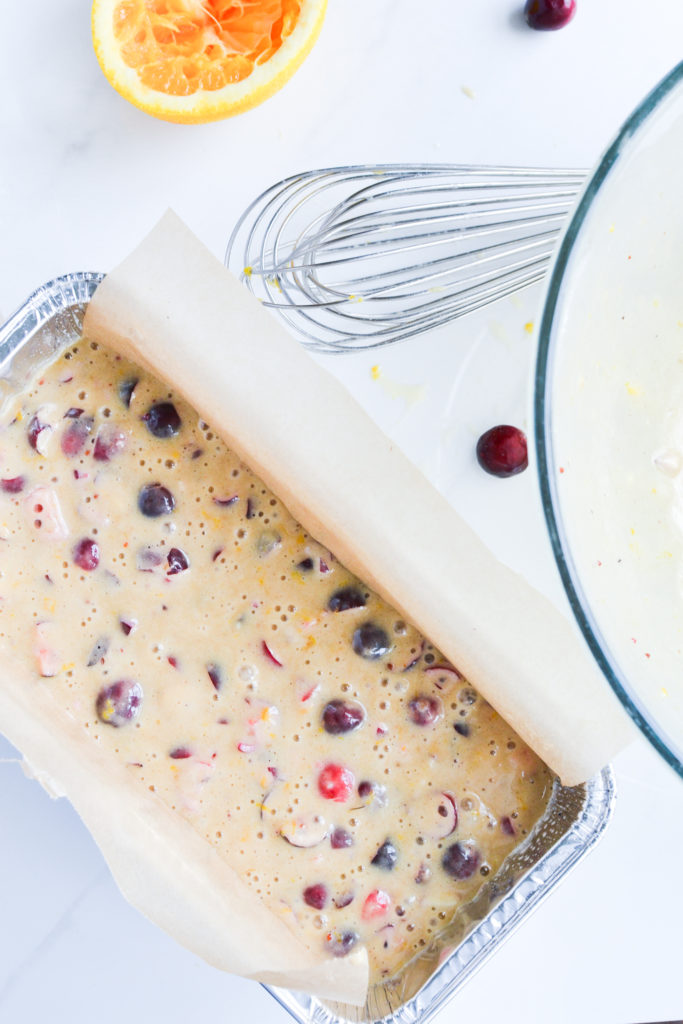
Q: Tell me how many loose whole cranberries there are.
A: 2